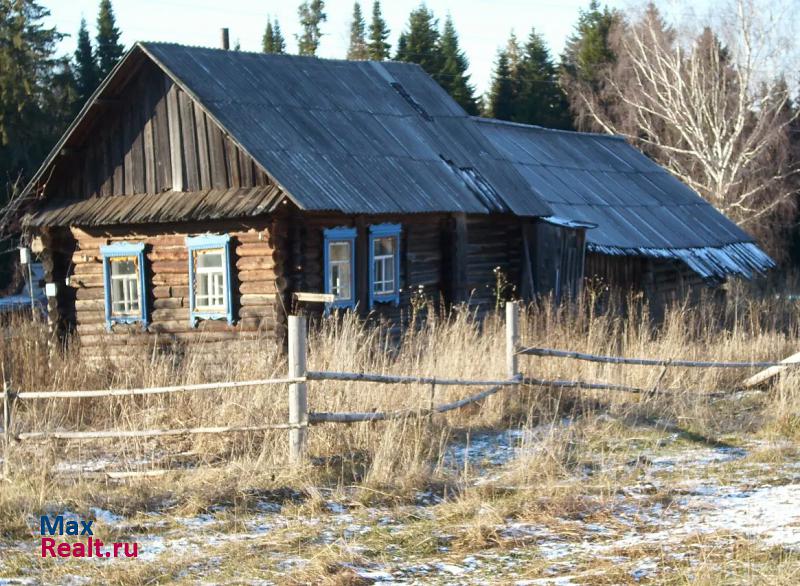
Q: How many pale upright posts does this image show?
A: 2